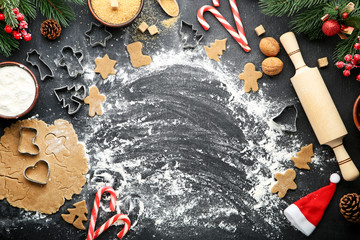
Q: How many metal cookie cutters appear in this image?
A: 8